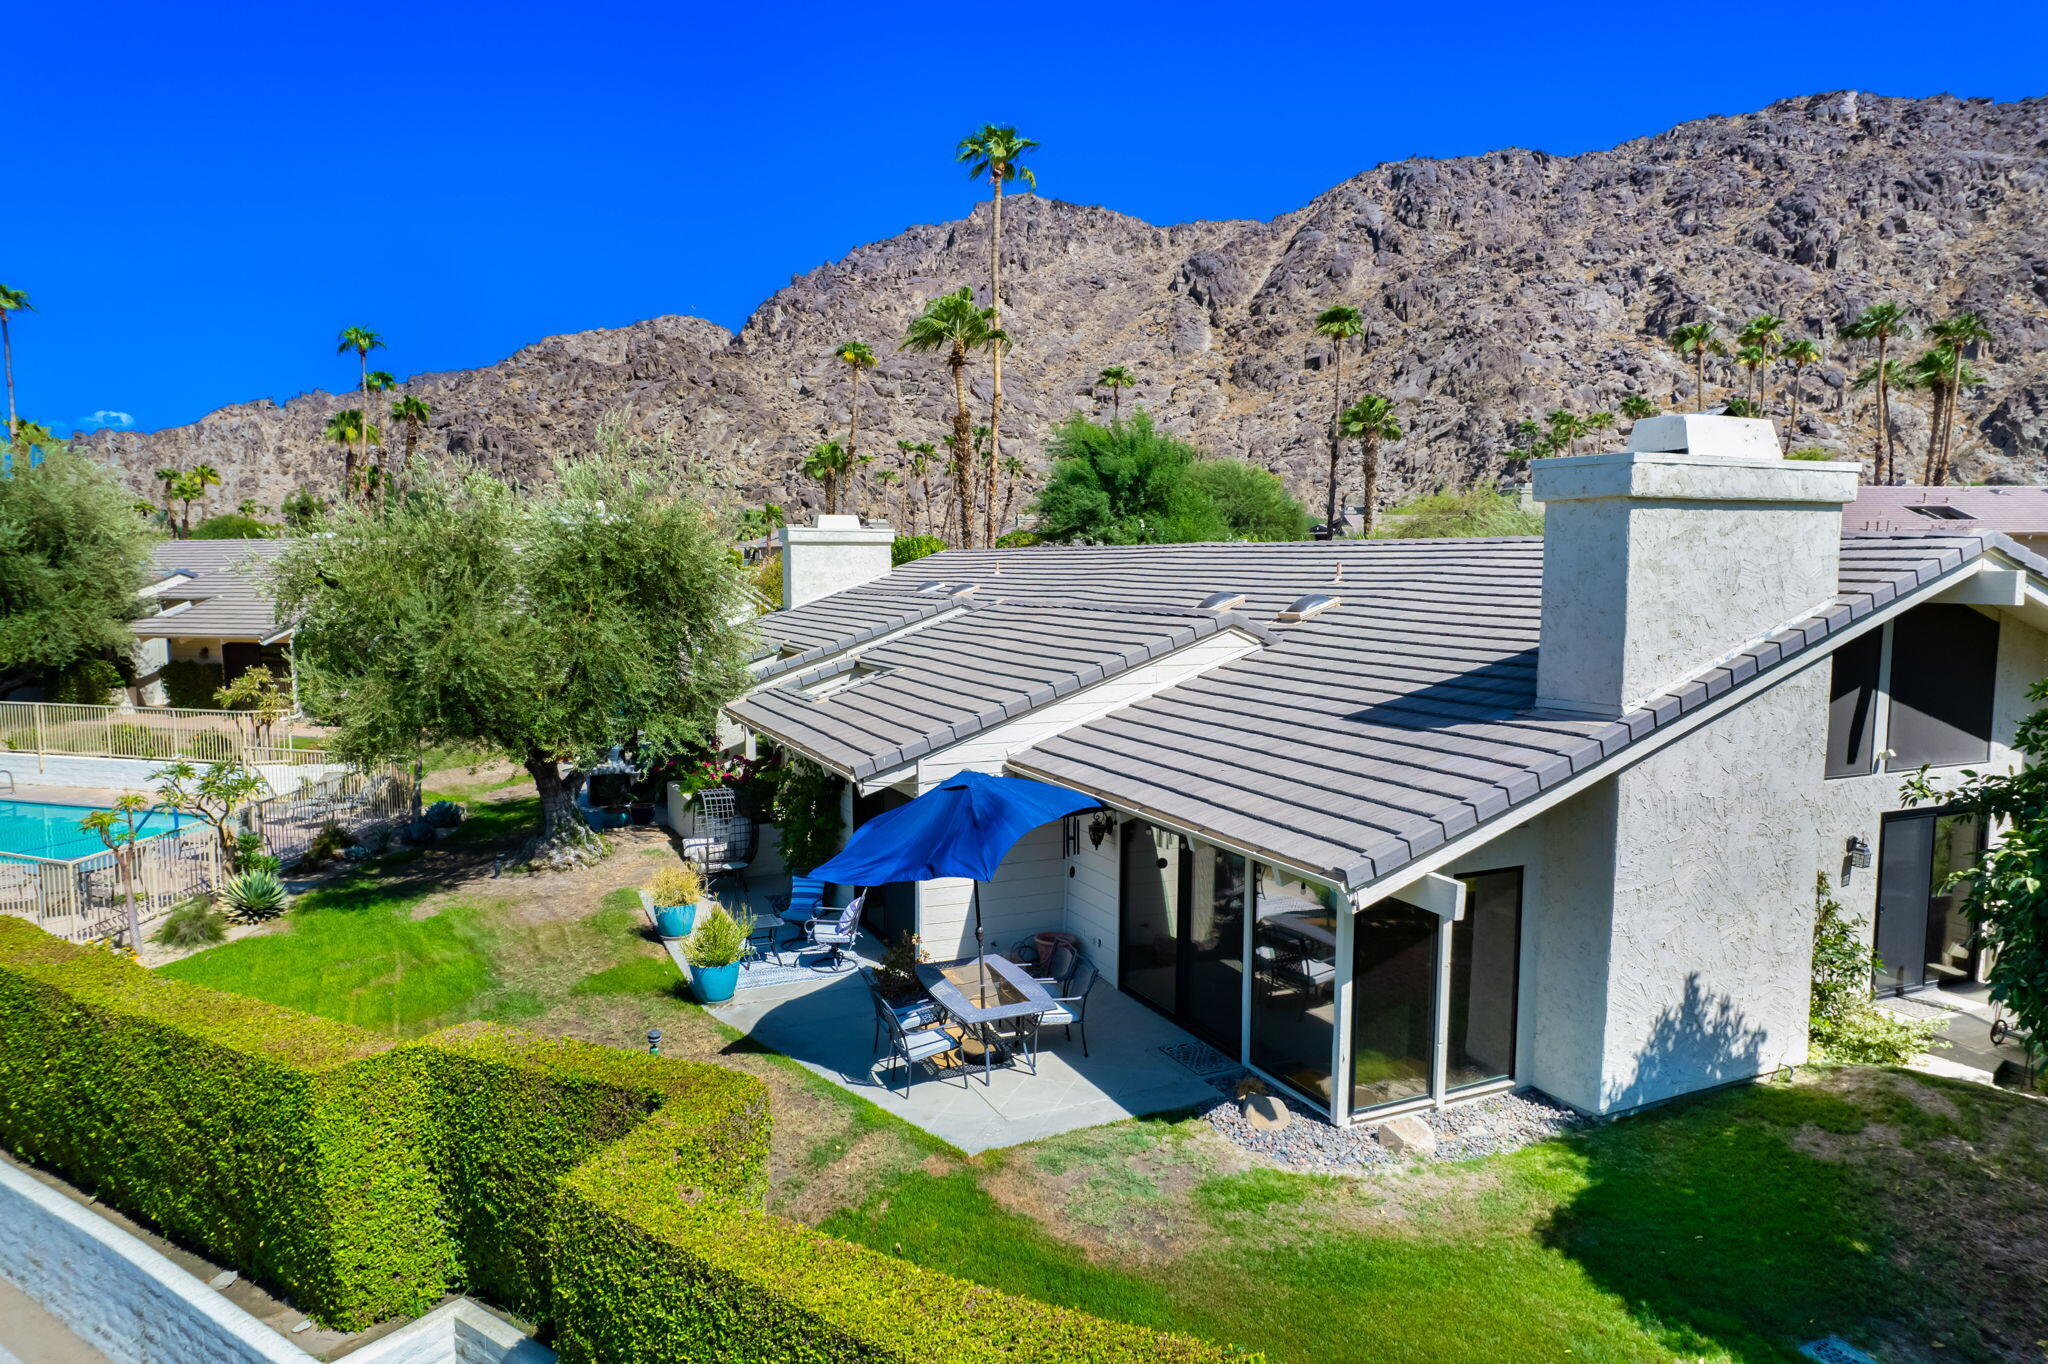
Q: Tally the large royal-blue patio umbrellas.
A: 1